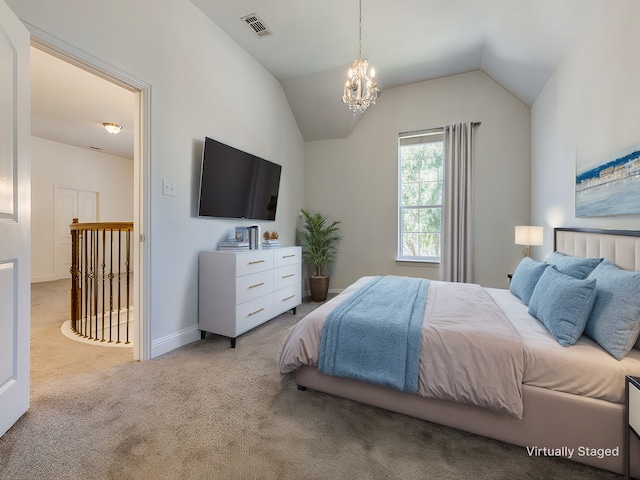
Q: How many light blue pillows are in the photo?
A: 4